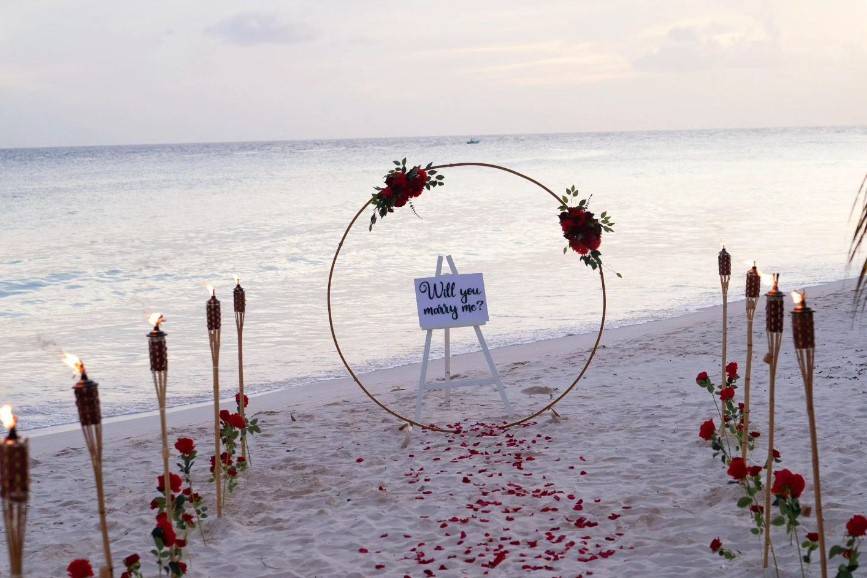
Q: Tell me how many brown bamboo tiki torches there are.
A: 9